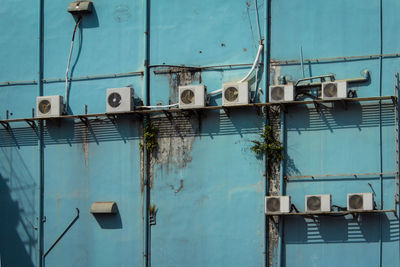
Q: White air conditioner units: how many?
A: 9